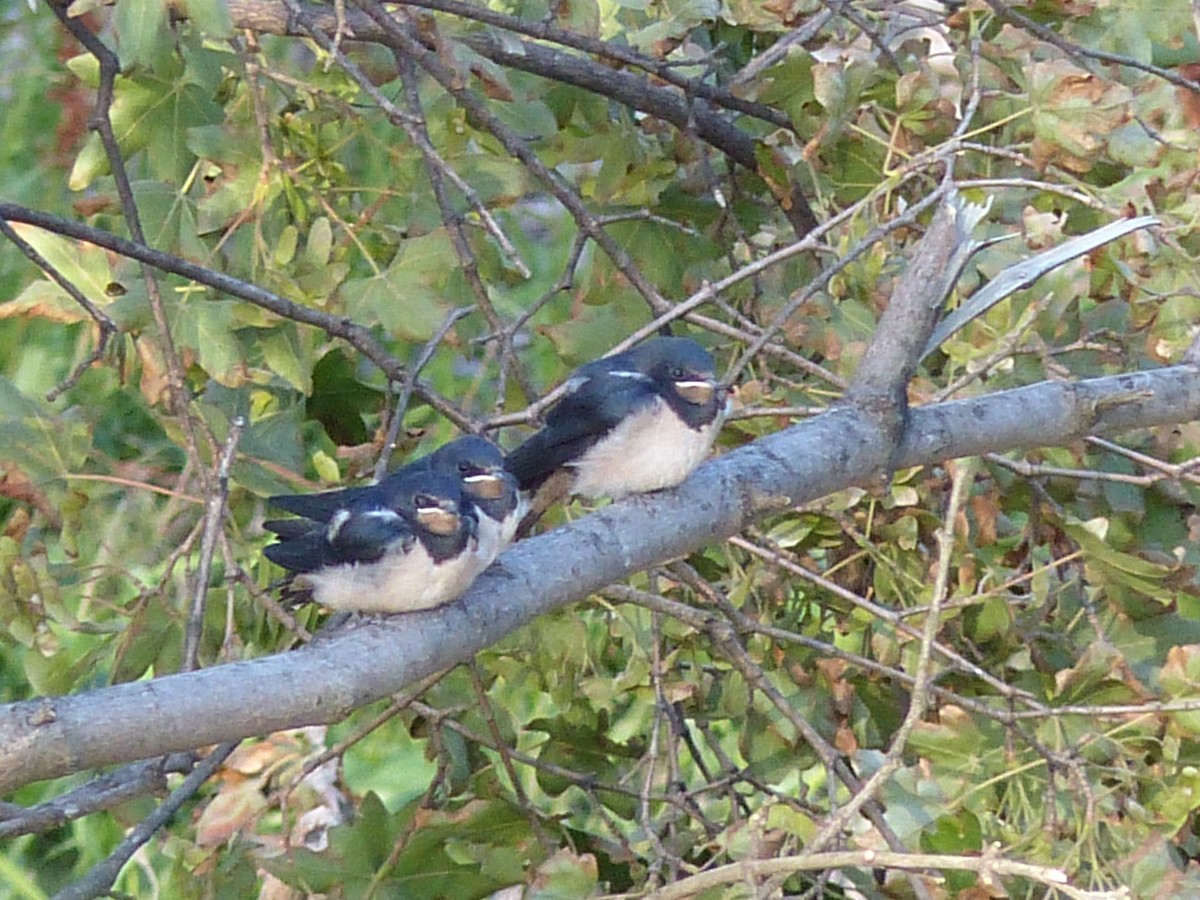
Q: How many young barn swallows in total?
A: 3